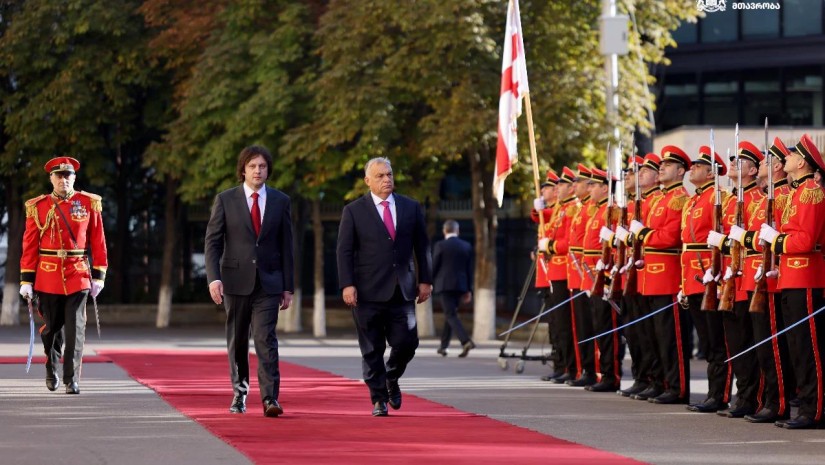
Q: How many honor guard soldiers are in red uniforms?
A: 12